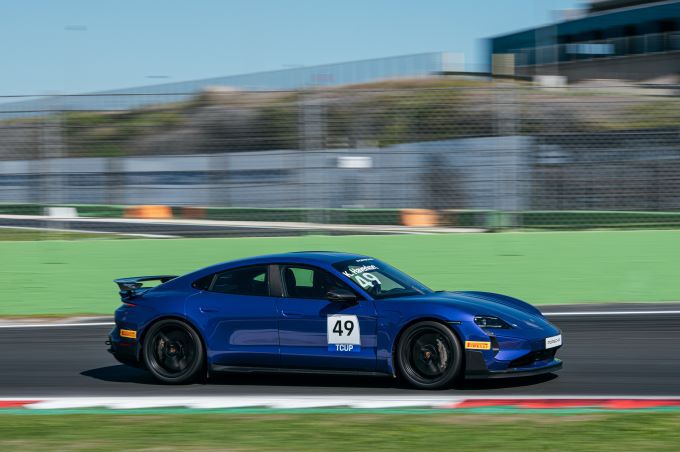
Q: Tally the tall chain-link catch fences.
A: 1